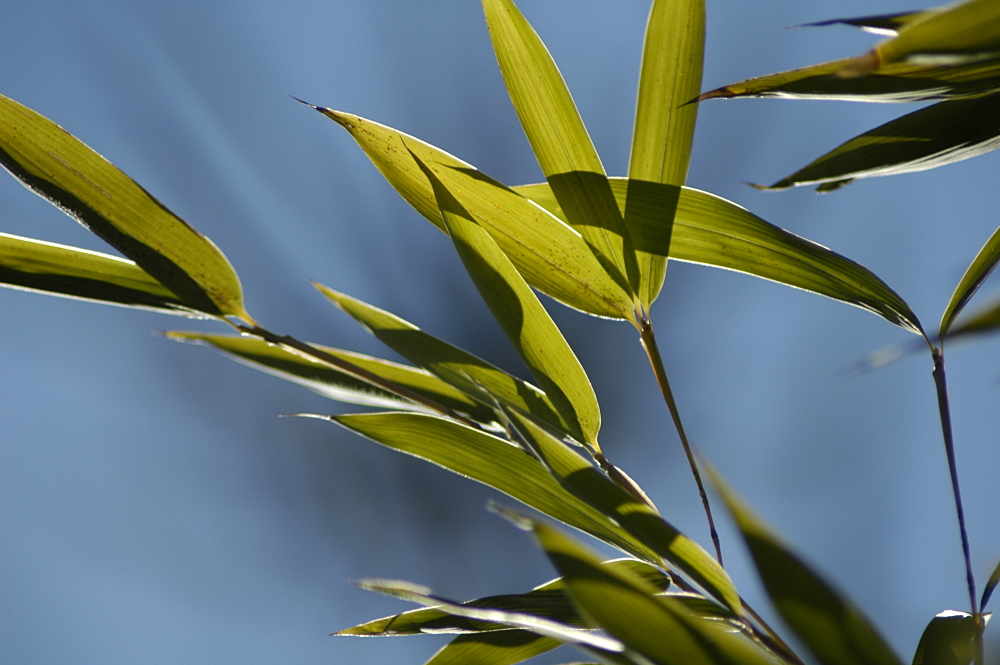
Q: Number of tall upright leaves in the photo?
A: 2